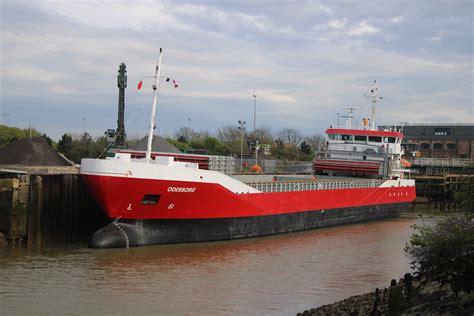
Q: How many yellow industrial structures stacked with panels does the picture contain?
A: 0